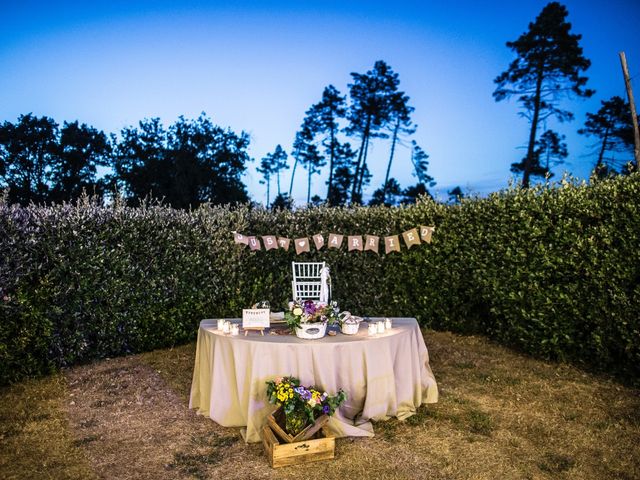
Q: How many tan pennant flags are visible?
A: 12